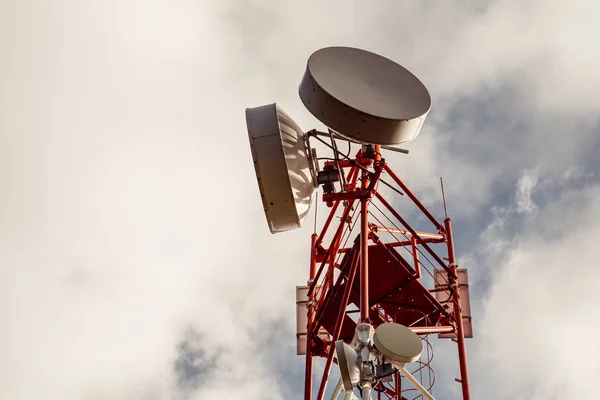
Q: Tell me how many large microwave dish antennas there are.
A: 2